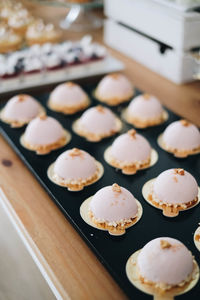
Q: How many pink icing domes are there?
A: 12